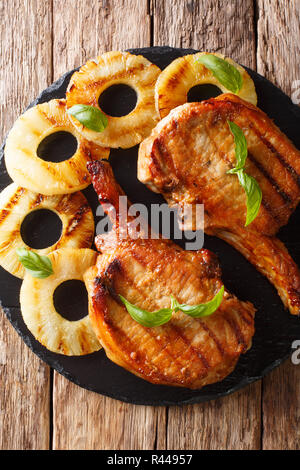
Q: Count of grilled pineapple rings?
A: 5